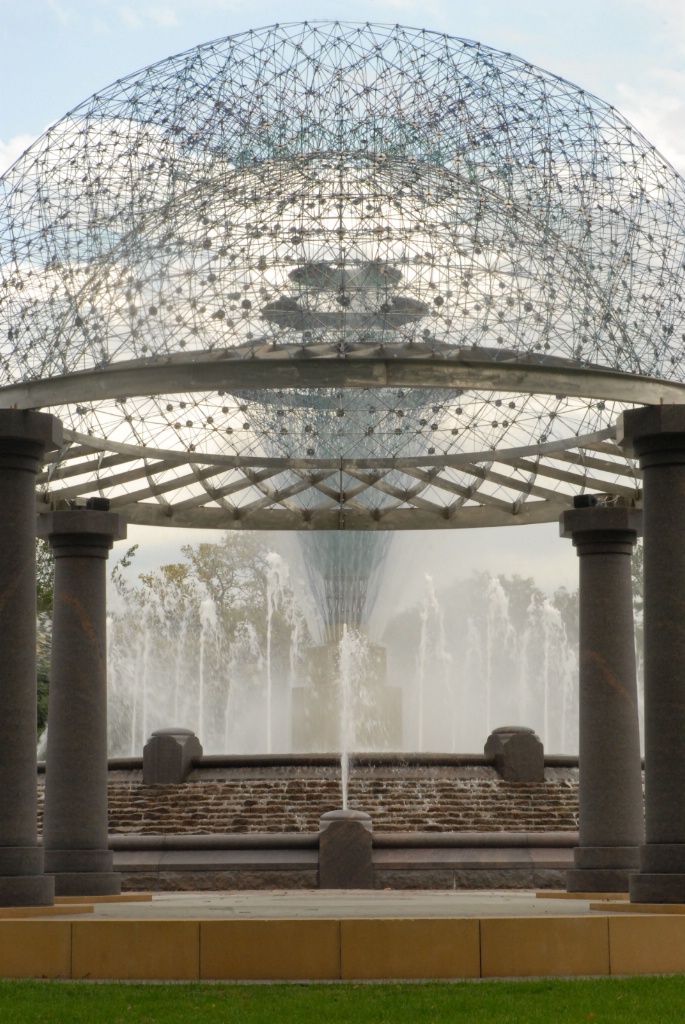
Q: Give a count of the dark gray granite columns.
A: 4